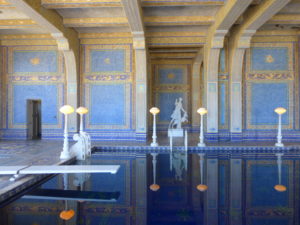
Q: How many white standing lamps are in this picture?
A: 5